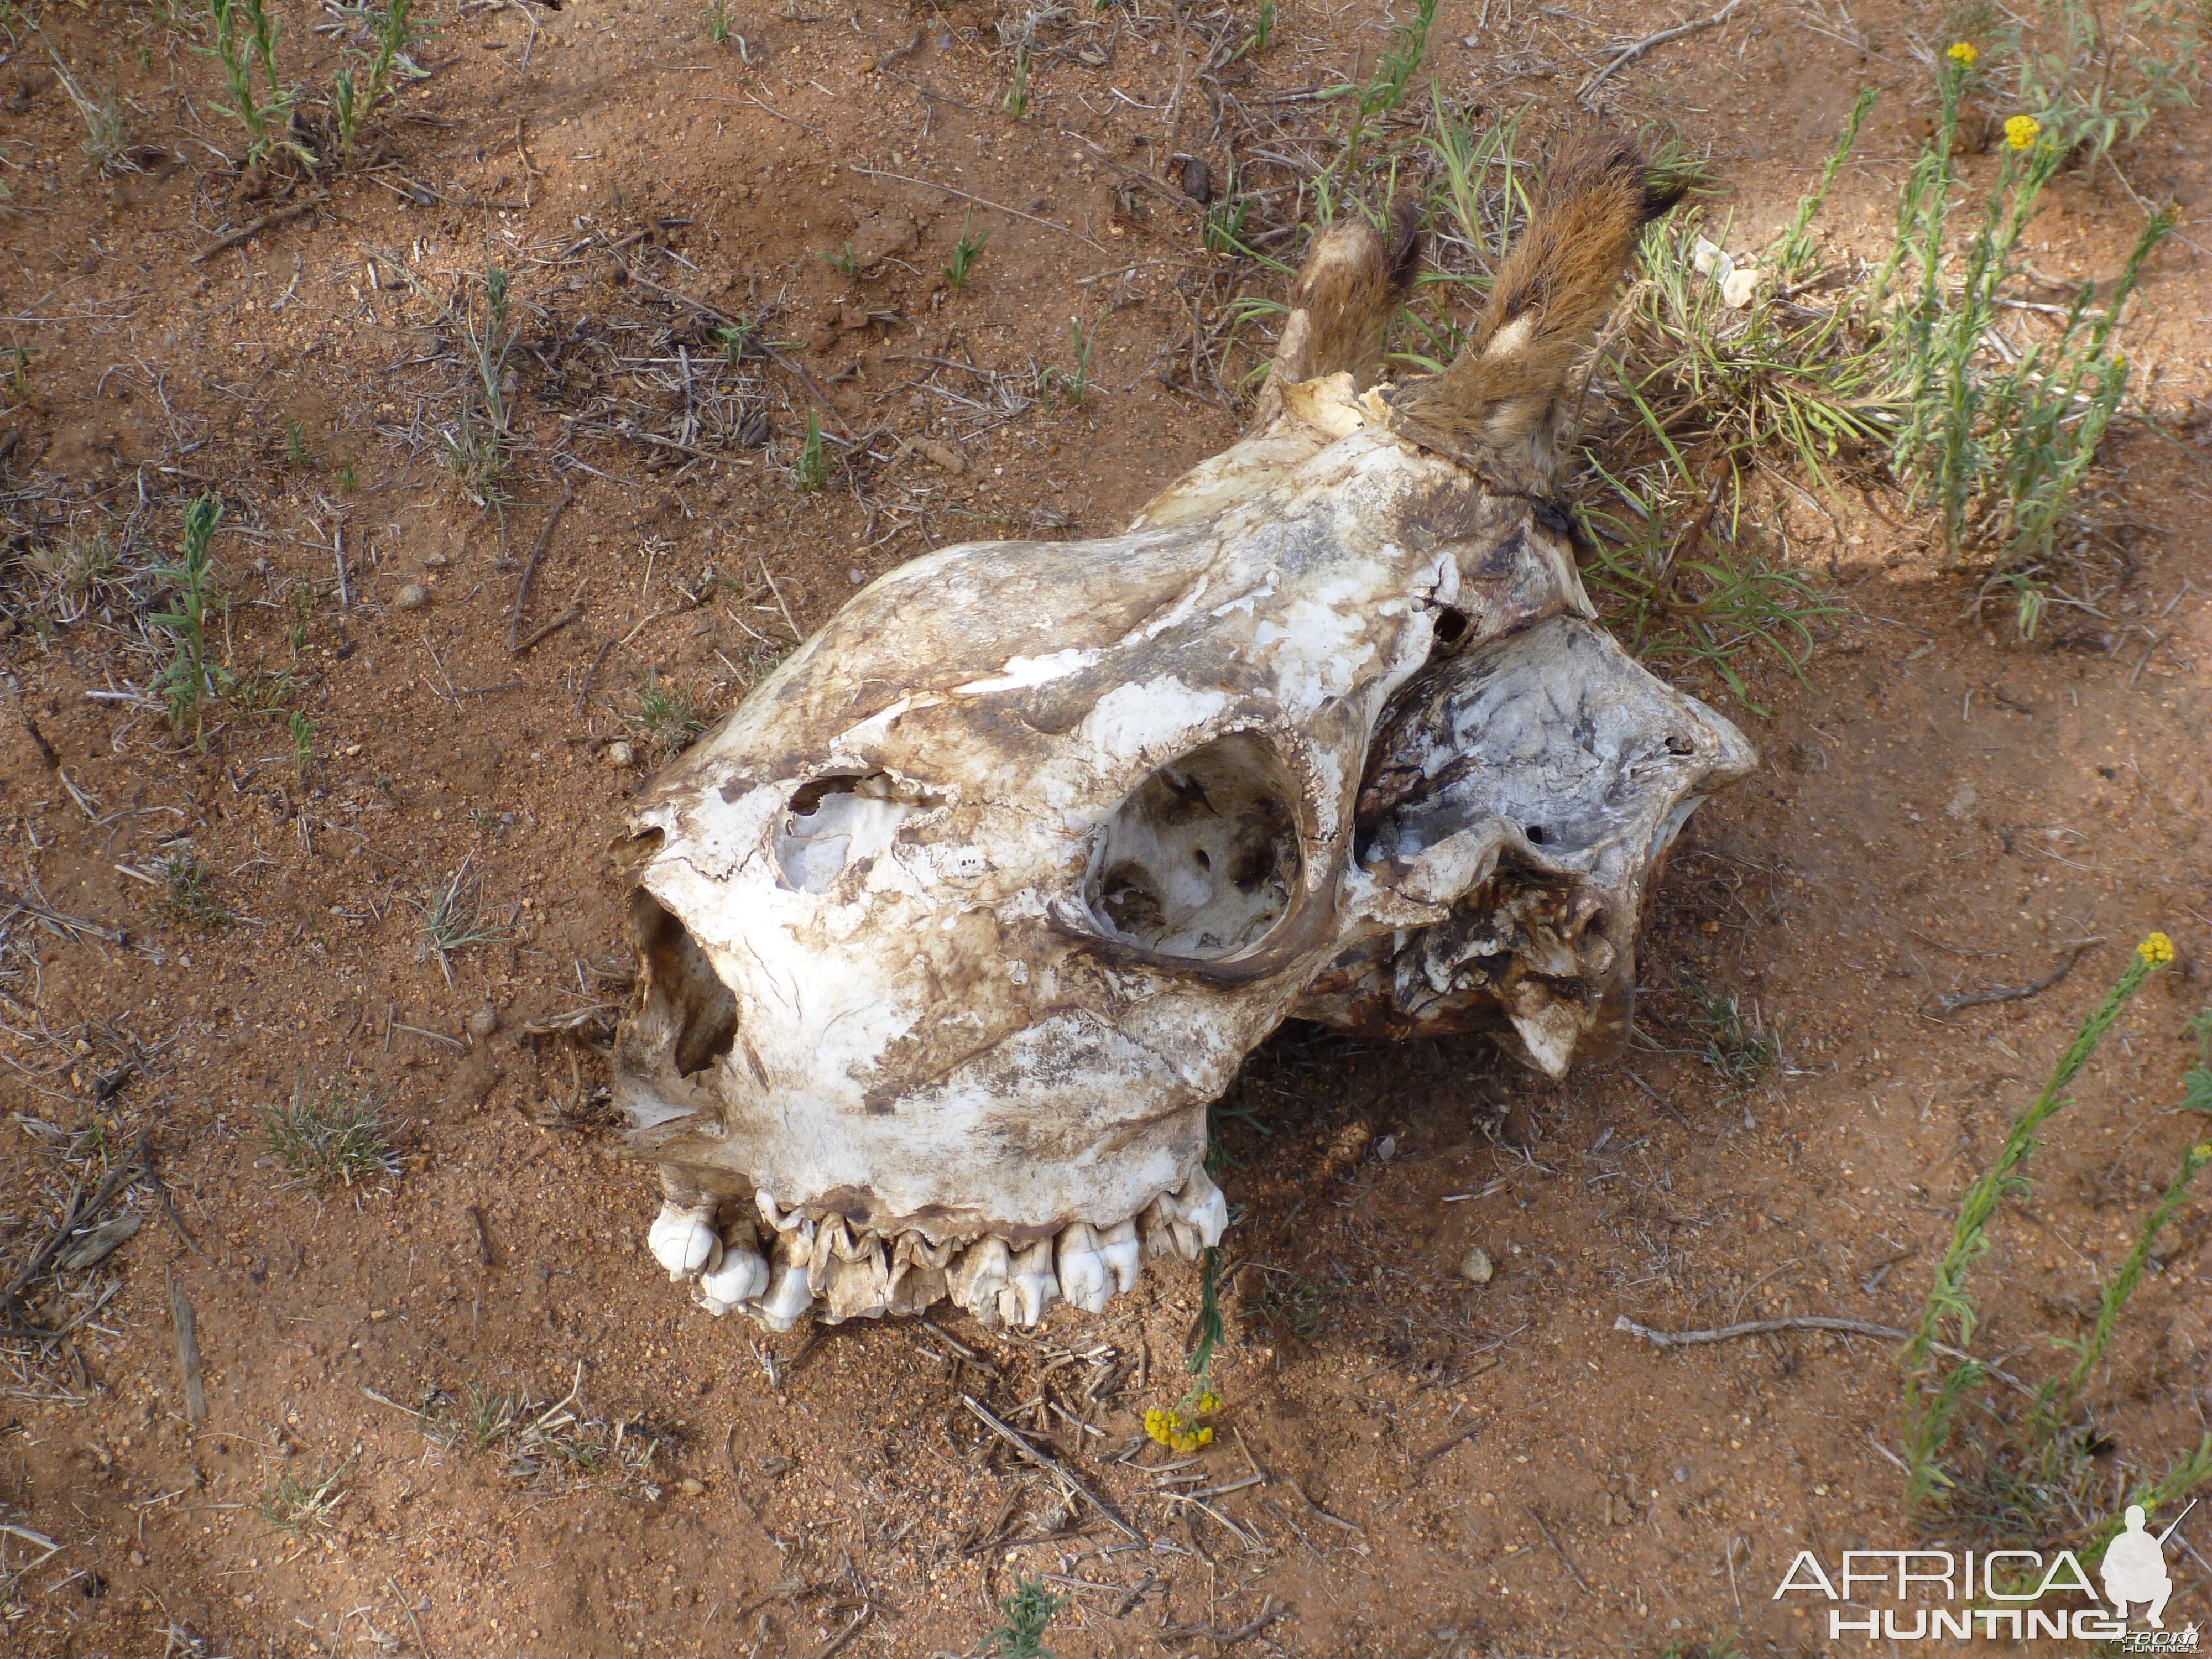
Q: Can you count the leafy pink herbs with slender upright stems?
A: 0